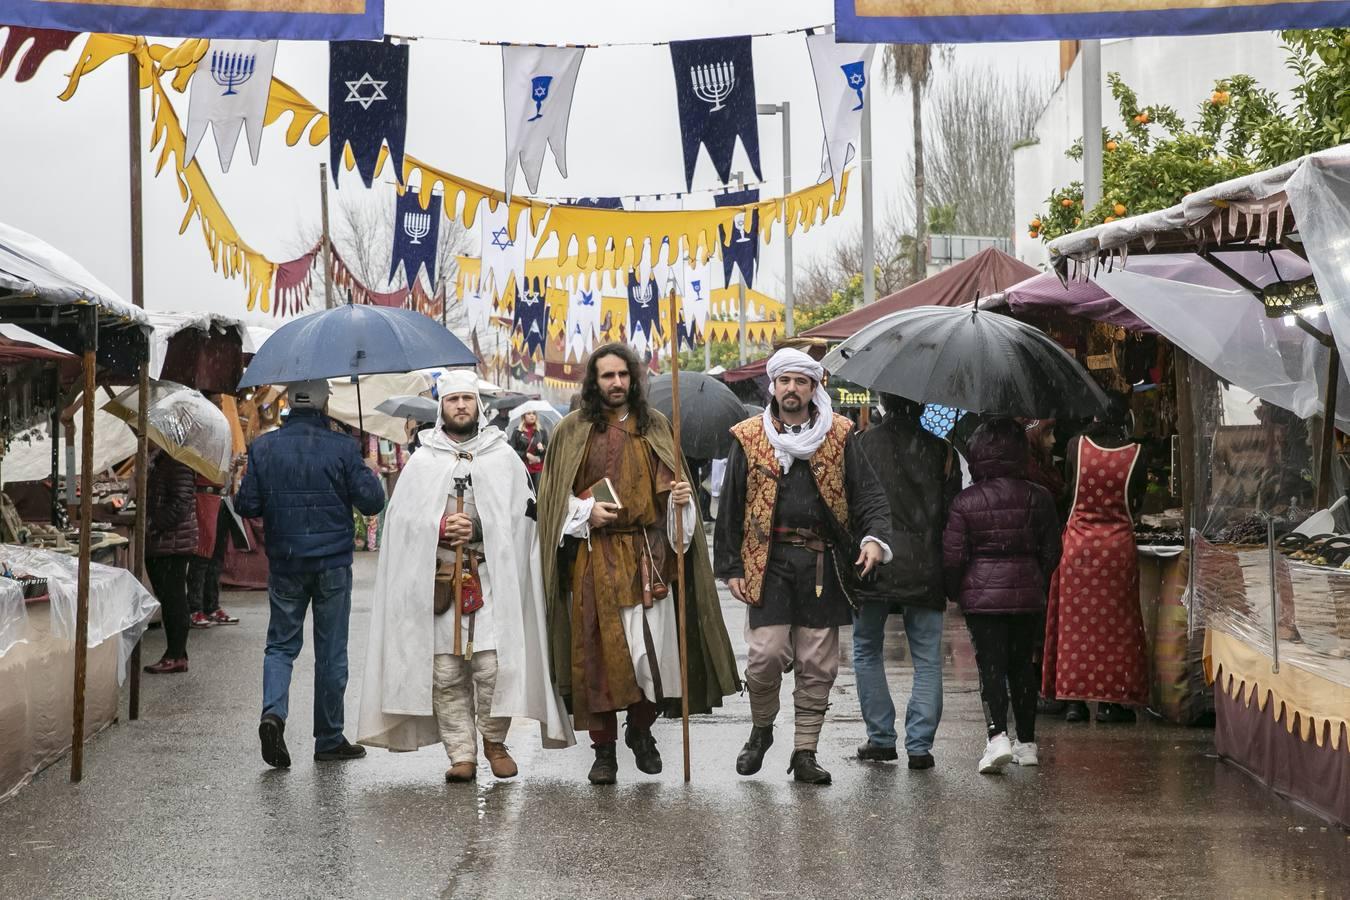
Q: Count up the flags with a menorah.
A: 4